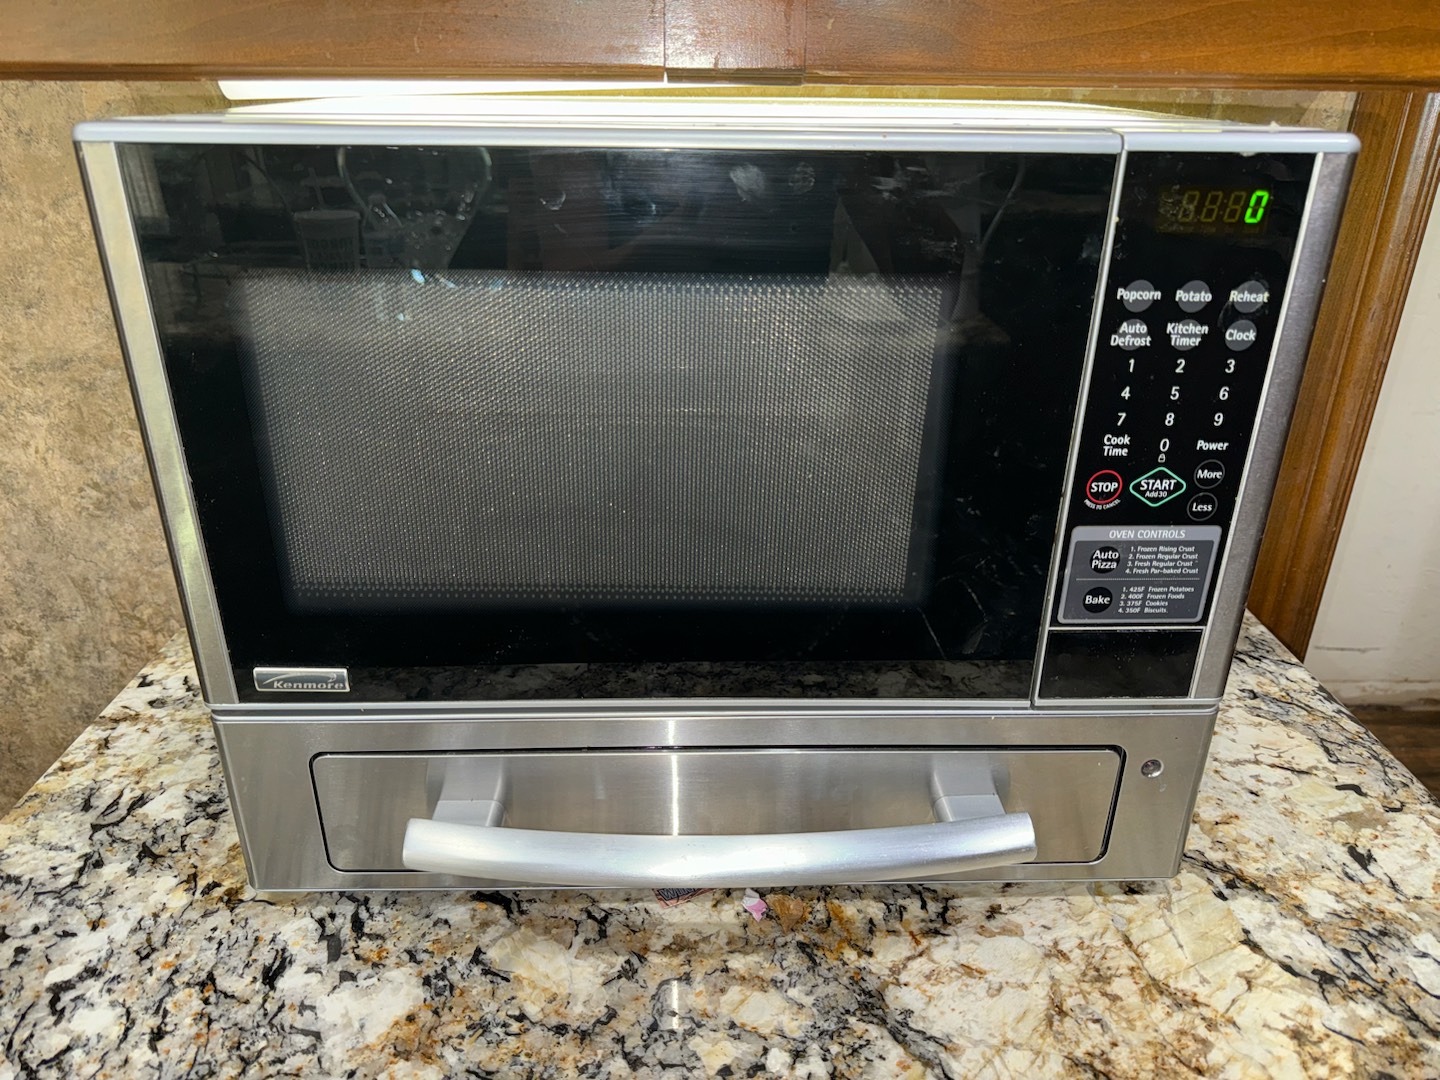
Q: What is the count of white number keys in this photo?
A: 10